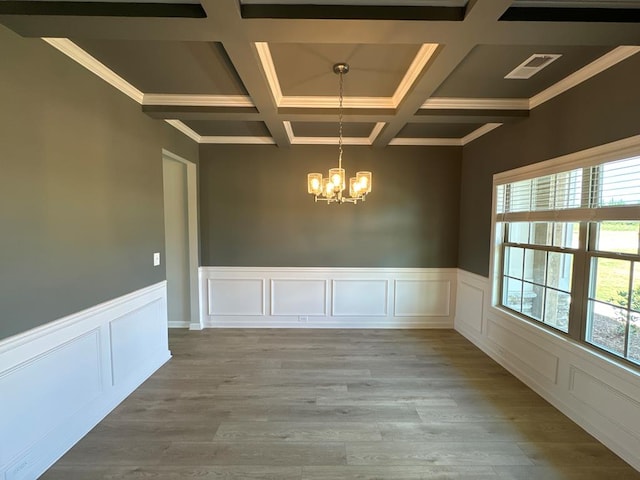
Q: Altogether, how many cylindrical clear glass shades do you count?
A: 5